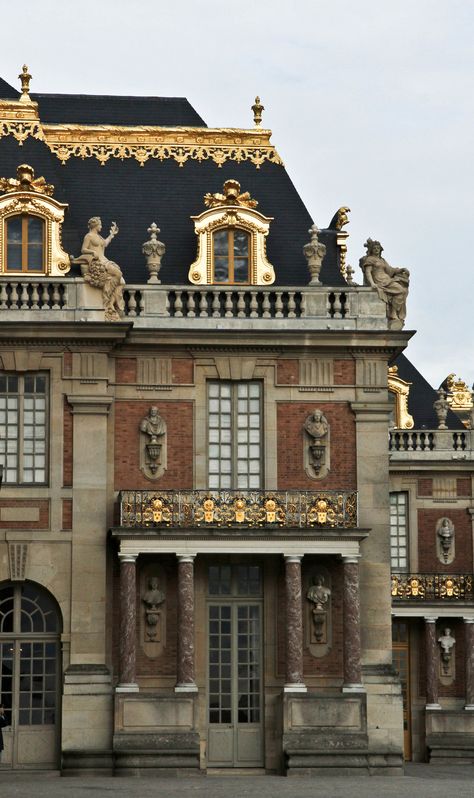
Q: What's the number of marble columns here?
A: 6